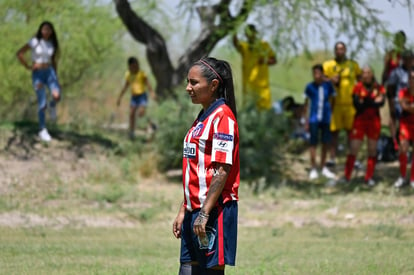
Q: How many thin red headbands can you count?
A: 1